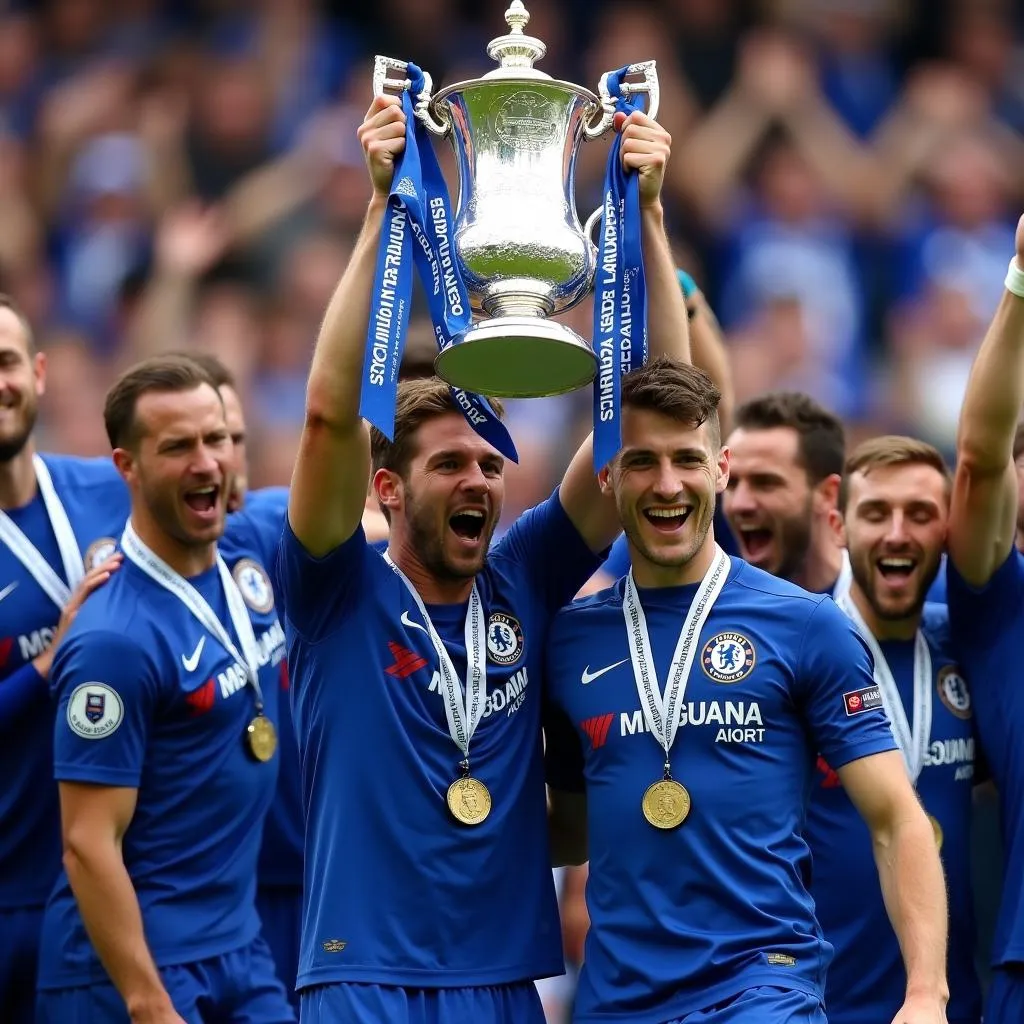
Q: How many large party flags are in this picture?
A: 0